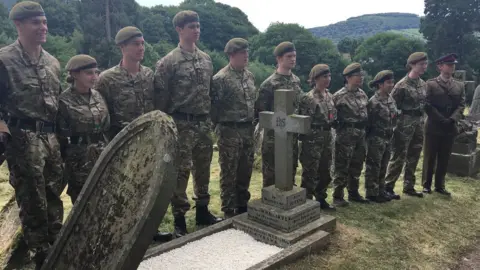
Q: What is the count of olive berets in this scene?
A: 10